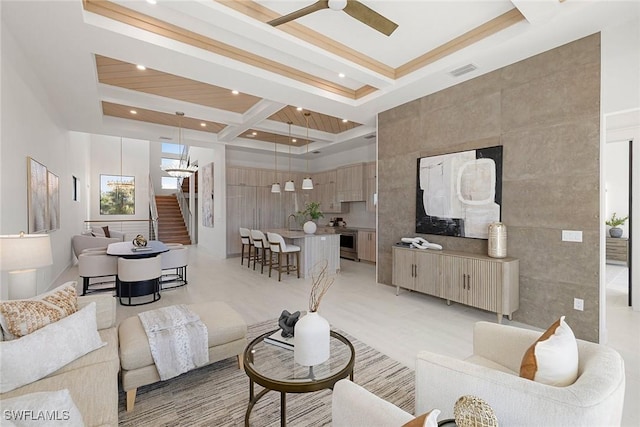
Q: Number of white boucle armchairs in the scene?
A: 2